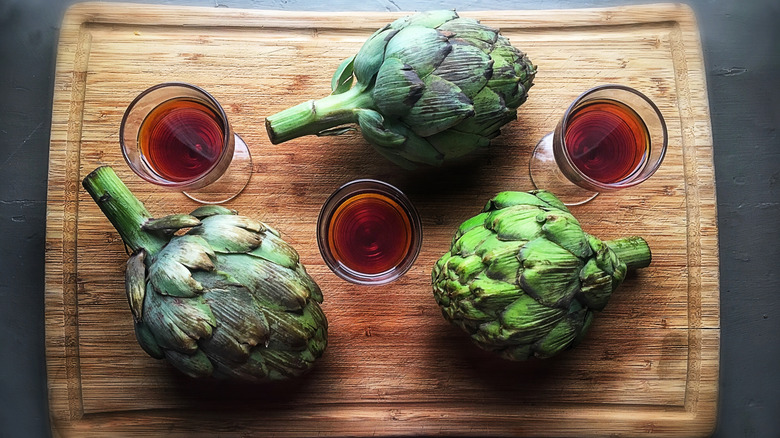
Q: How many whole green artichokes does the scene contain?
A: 3